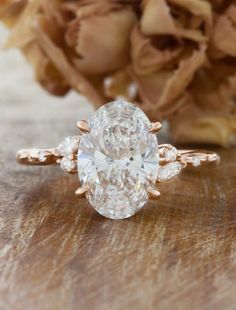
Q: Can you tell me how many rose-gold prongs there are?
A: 4